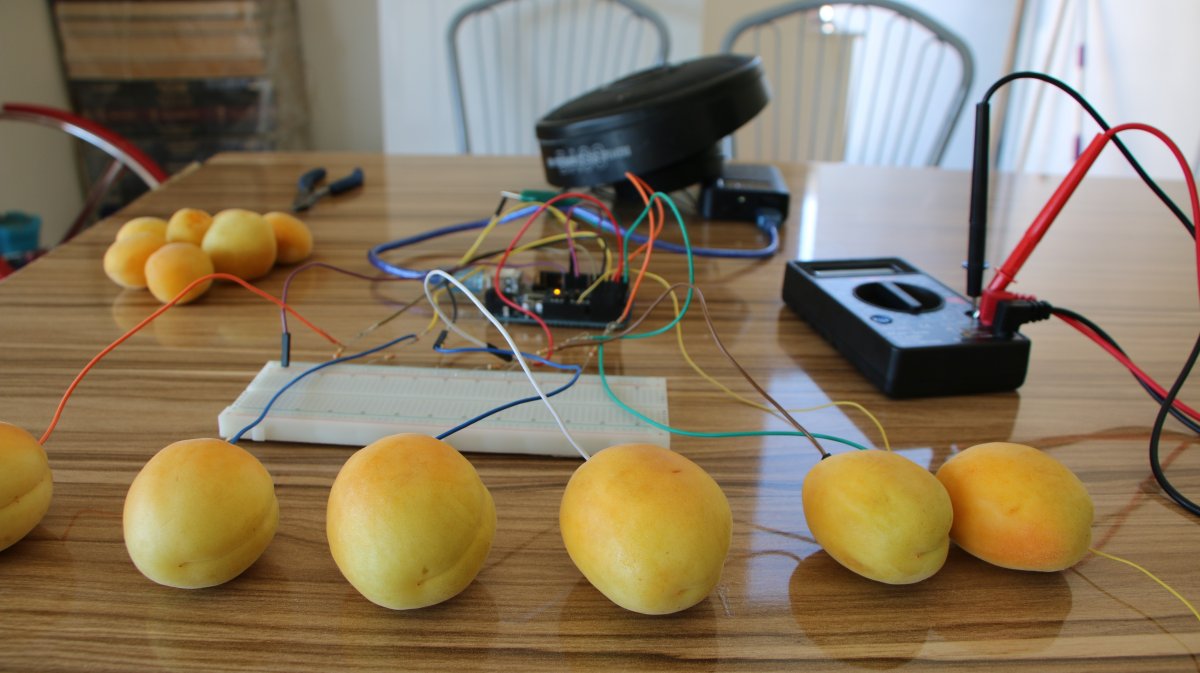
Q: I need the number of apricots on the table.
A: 12